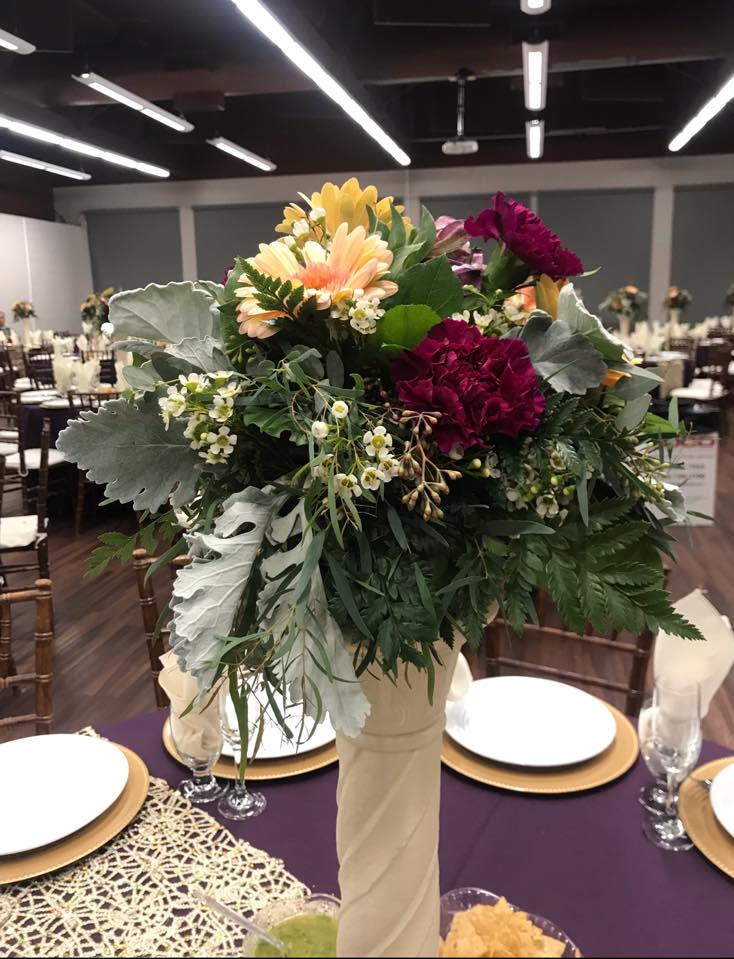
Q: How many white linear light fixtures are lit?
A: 10